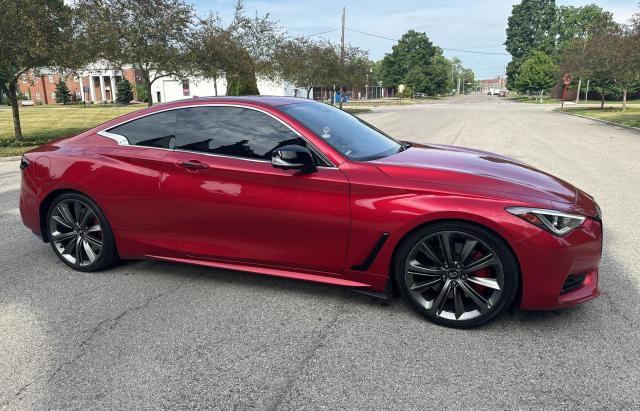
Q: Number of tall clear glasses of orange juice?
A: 0